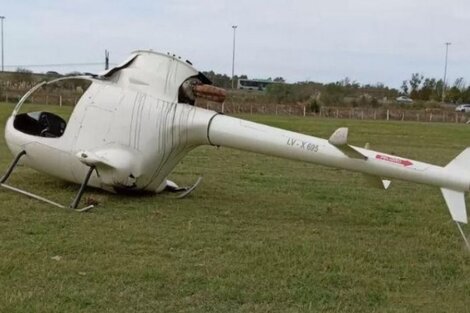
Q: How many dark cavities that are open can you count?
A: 2